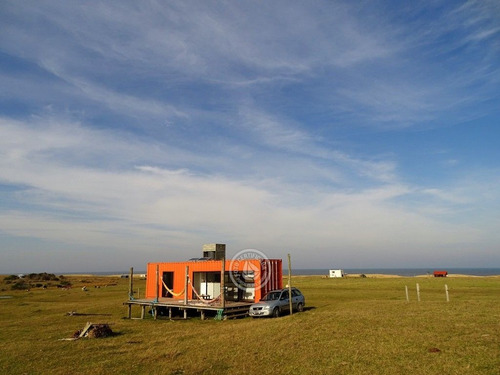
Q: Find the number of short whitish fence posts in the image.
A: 3